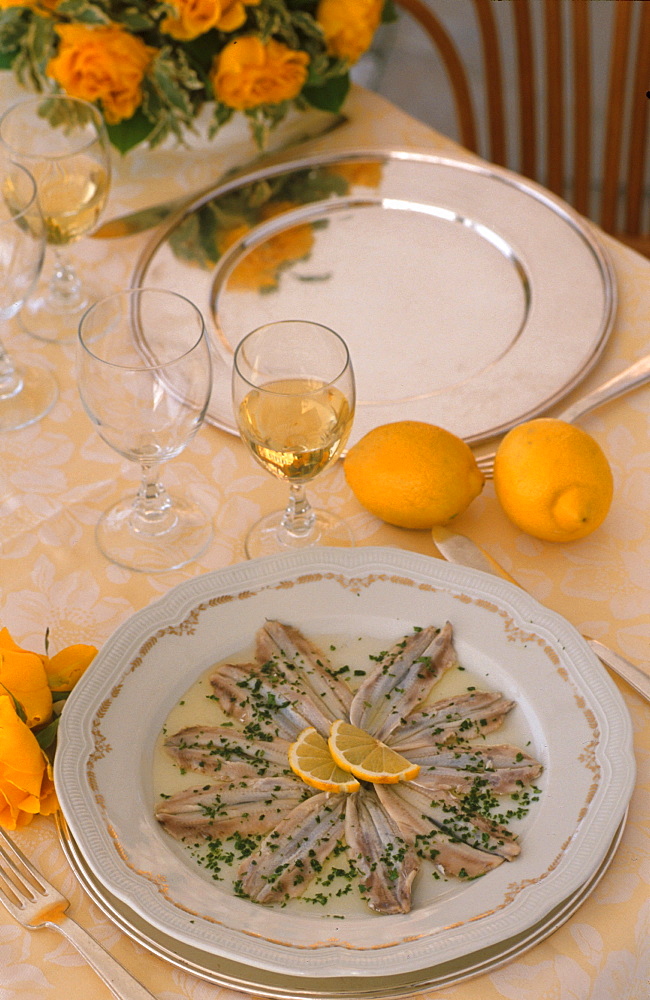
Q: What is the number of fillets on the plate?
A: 10